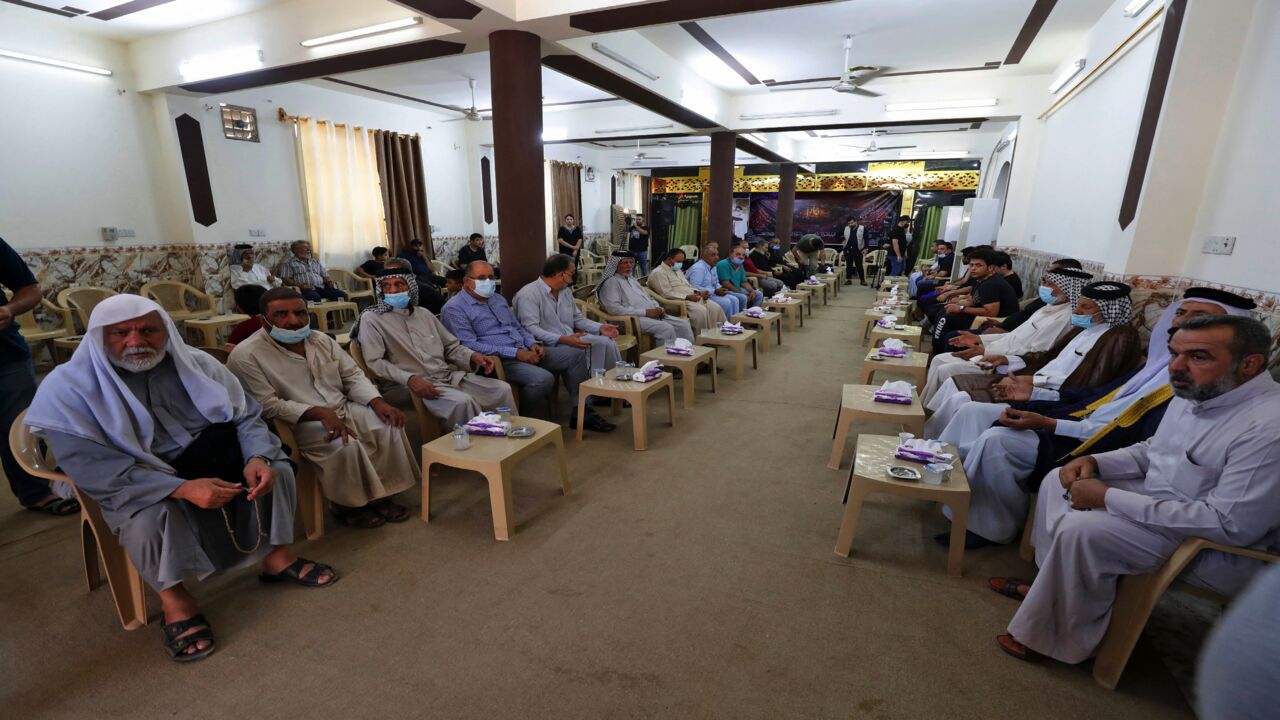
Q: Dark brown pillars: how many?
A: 3